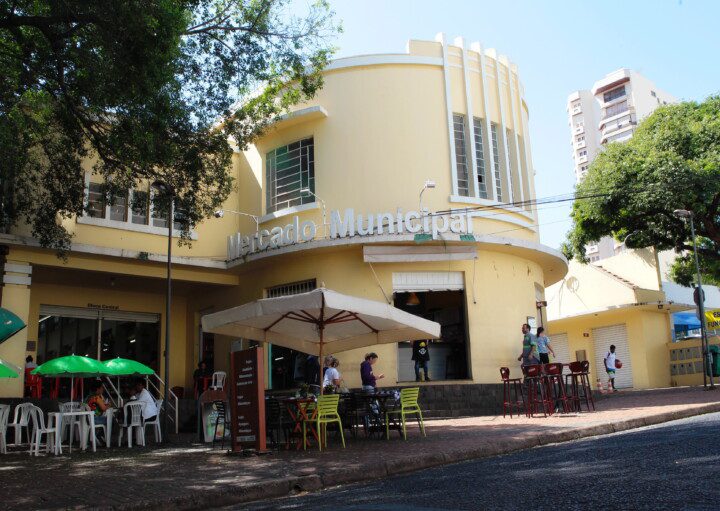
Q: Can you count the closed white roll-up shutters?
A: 2